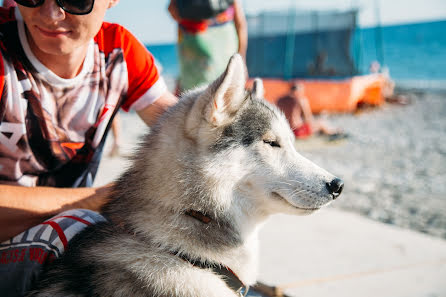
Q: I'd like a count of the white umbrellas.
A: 0